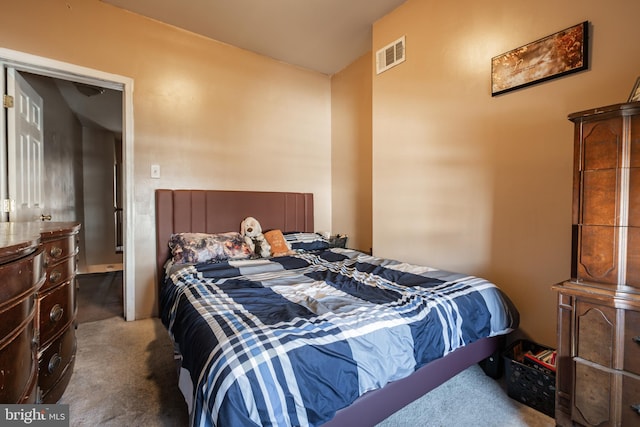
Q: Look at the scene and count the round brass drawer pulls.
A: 4